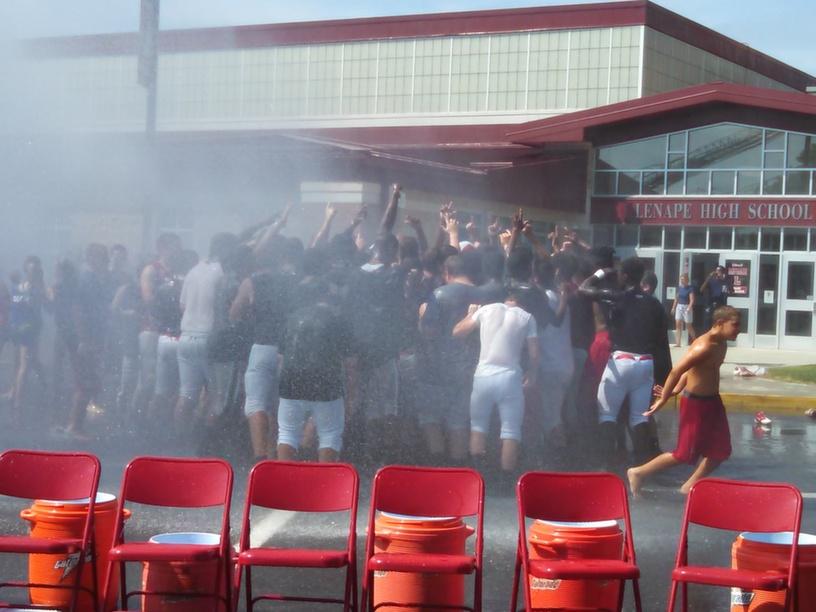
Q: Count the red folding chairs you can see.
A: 6